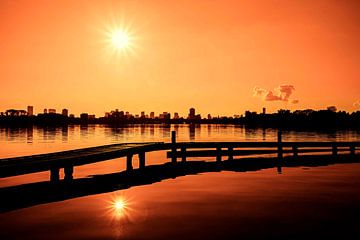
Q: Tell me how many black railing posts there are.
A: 12